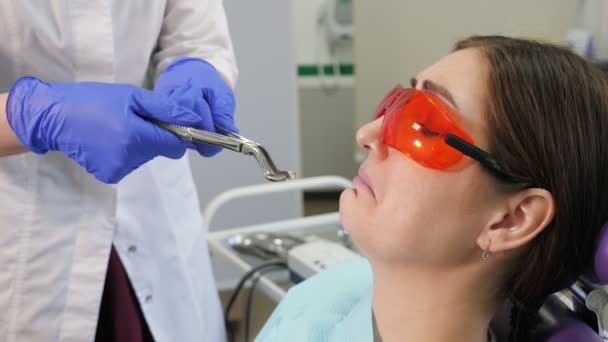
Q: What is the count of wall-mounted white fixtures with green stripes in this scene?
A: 1